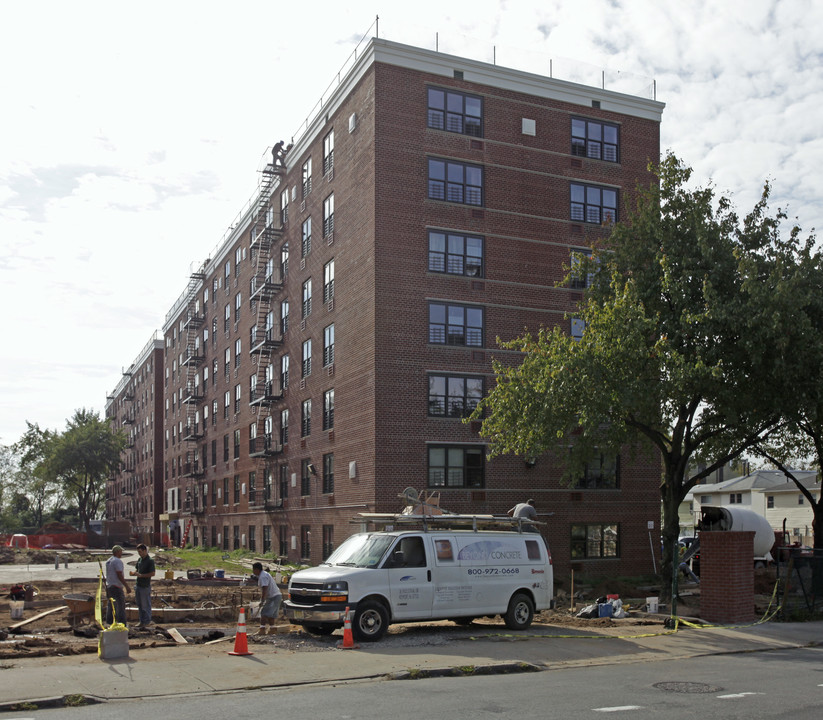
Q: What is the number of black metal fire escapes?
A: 4